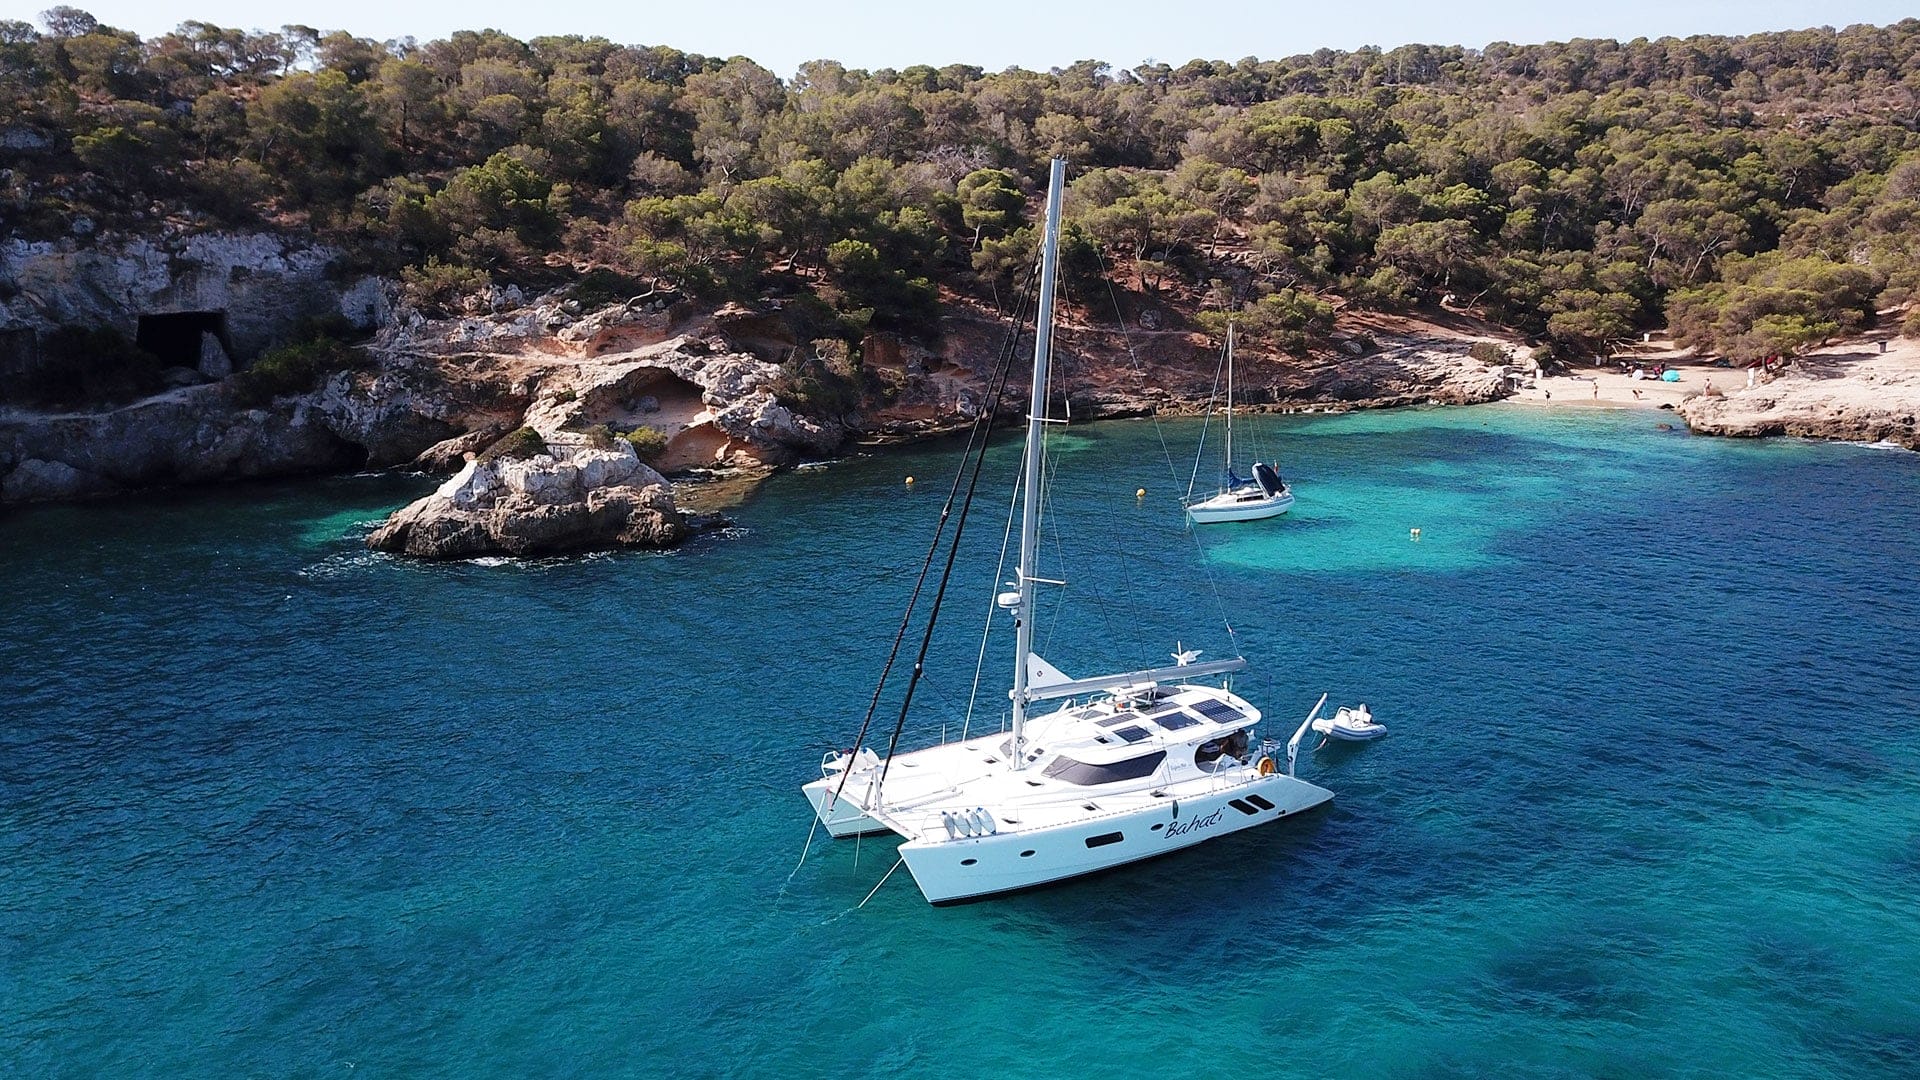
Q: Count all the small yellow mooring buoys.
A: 3